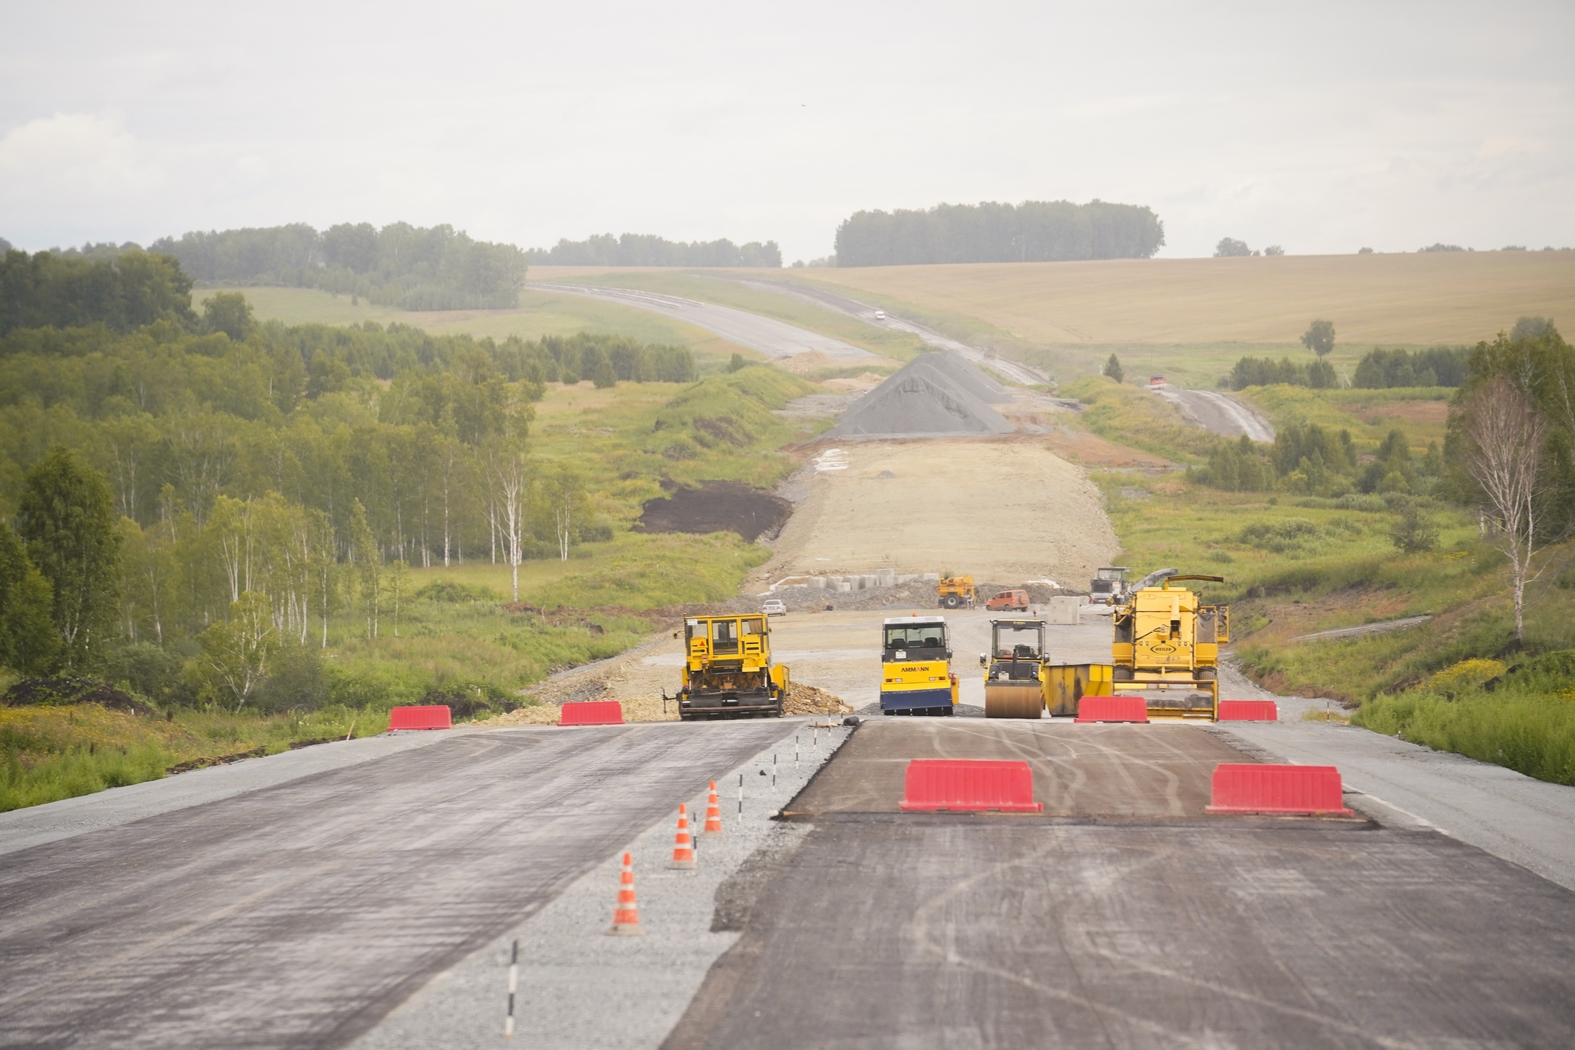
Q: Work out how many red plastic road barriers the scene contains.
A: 6